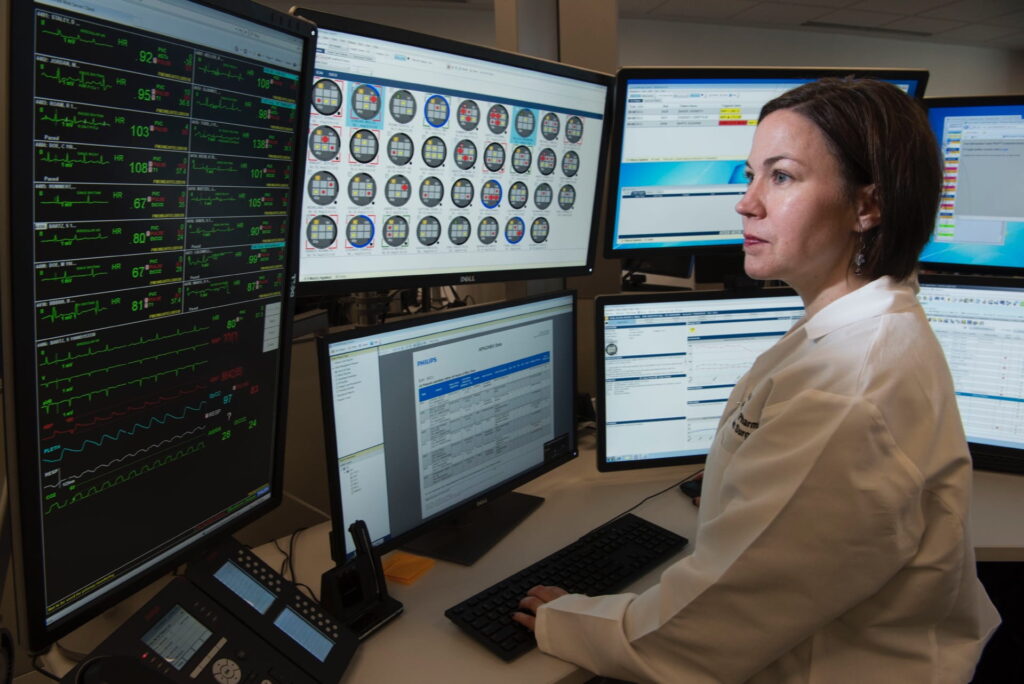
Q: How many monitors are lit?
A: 7